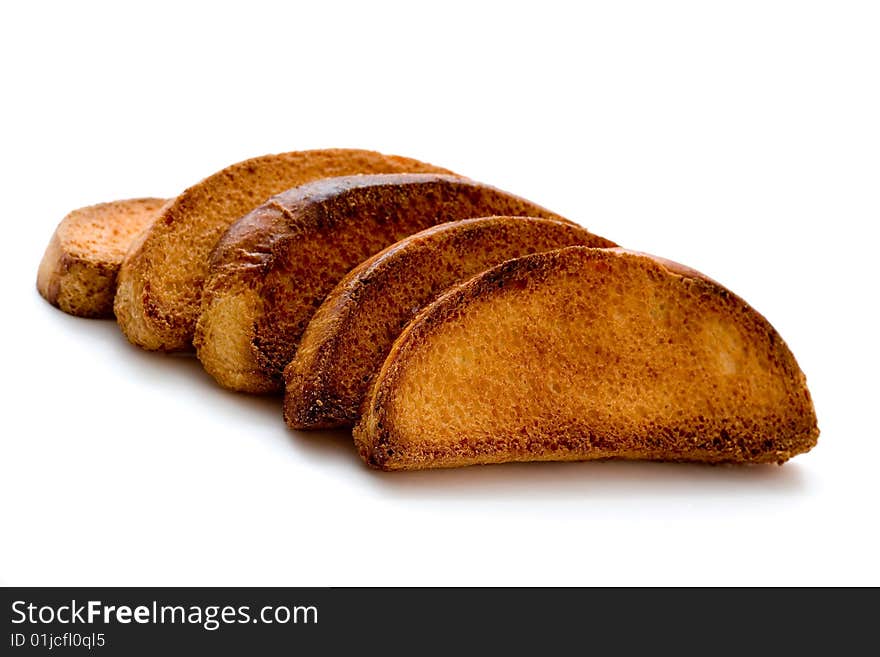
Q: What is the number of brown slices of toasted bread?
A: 5